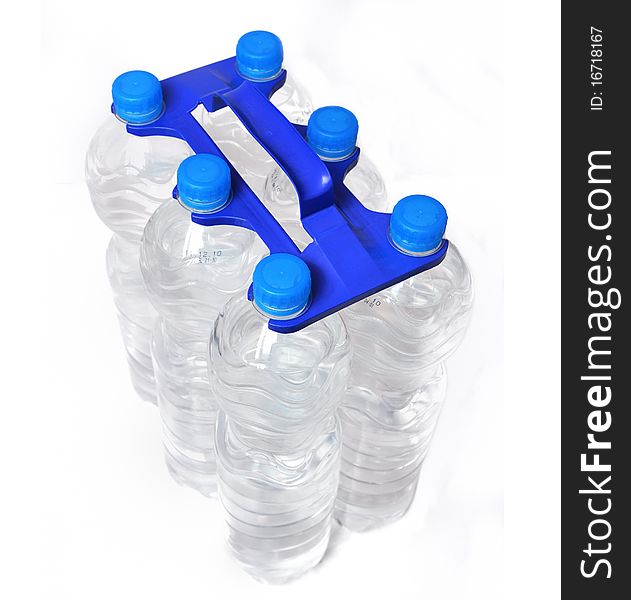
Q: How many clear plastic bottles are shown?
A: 6